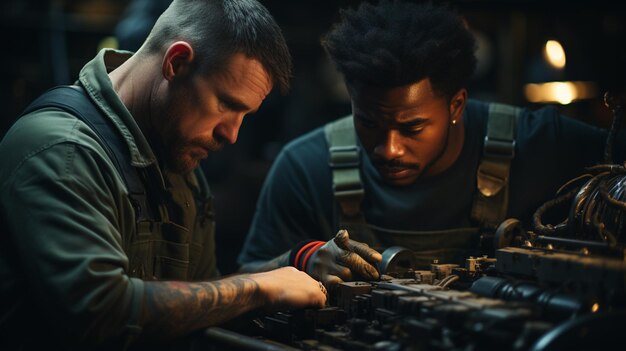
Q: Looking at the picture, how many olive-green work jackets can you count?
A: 1